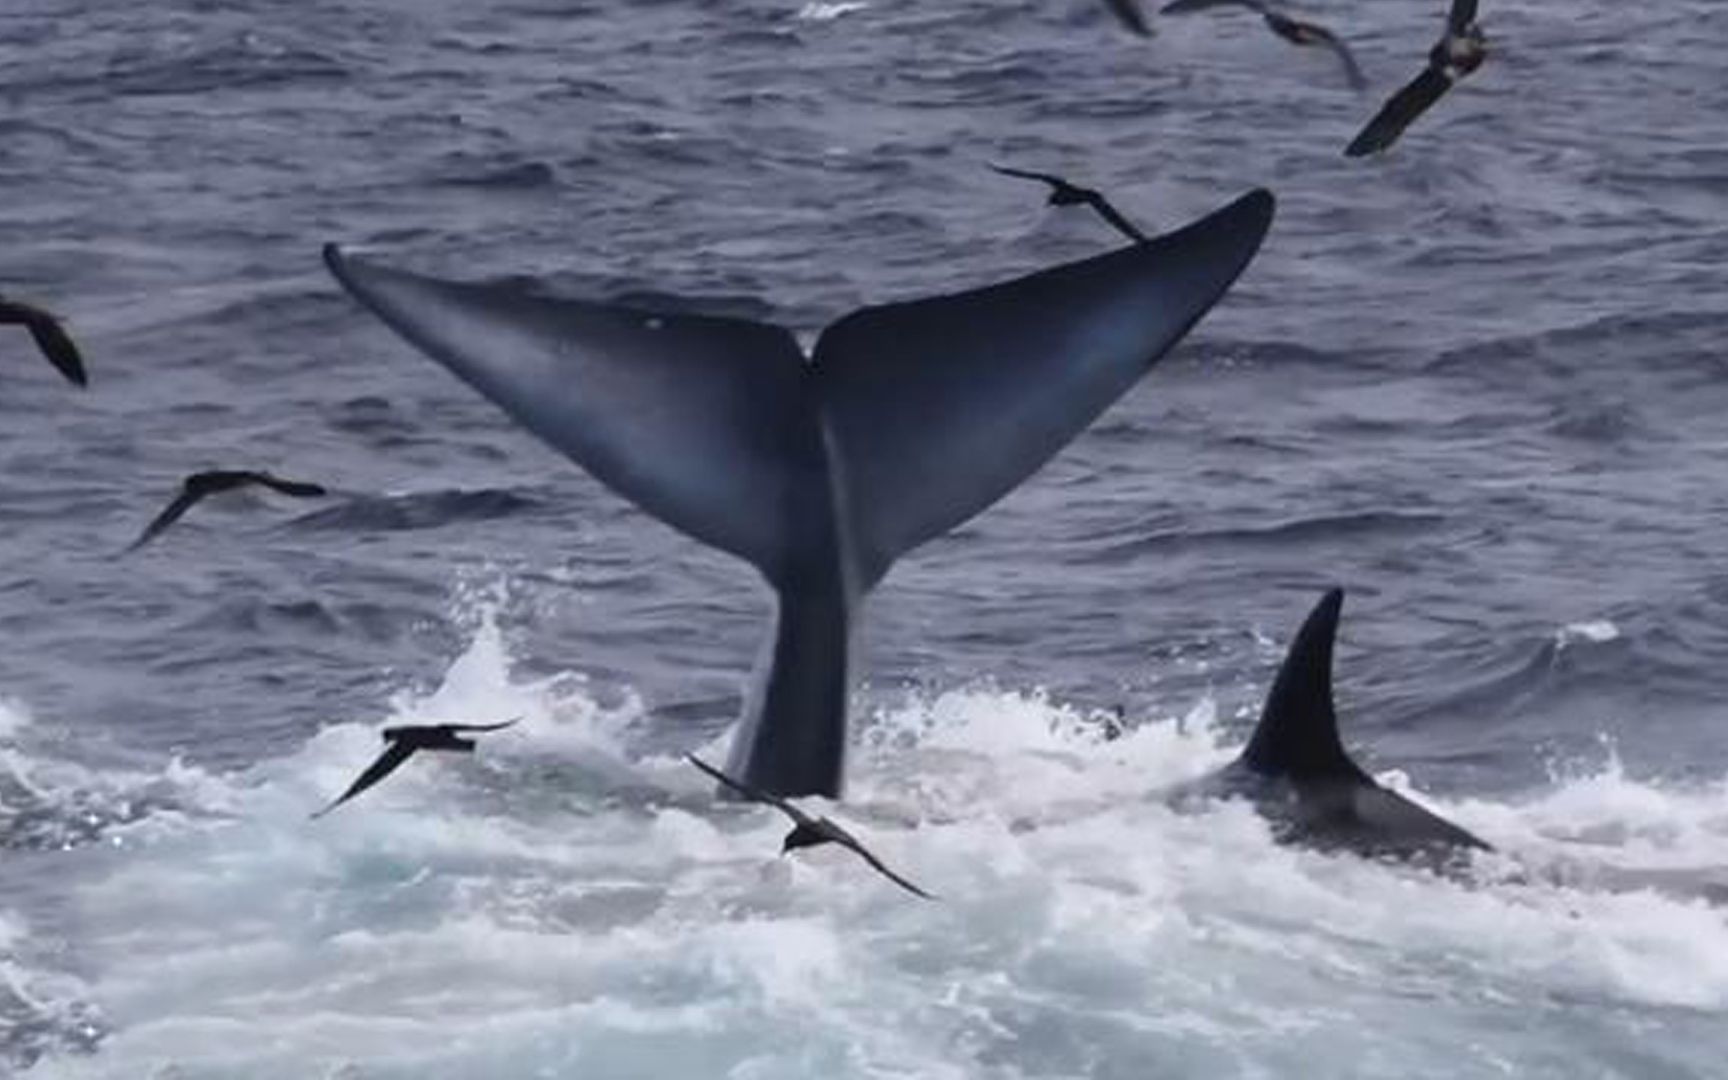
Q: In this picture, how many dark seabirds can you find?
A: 8